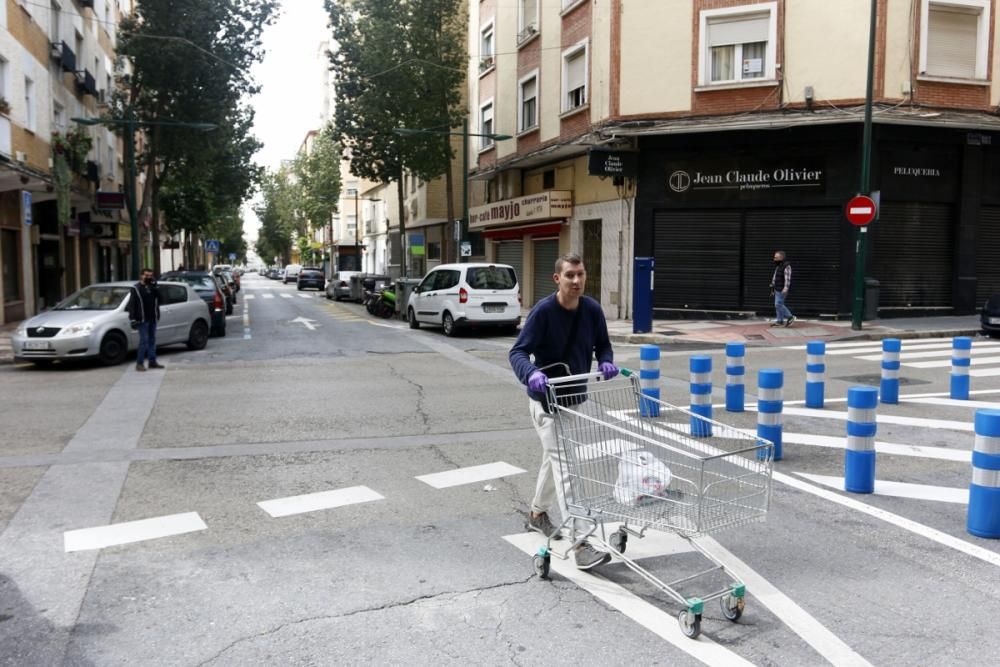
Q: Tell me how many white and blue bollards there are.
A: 9